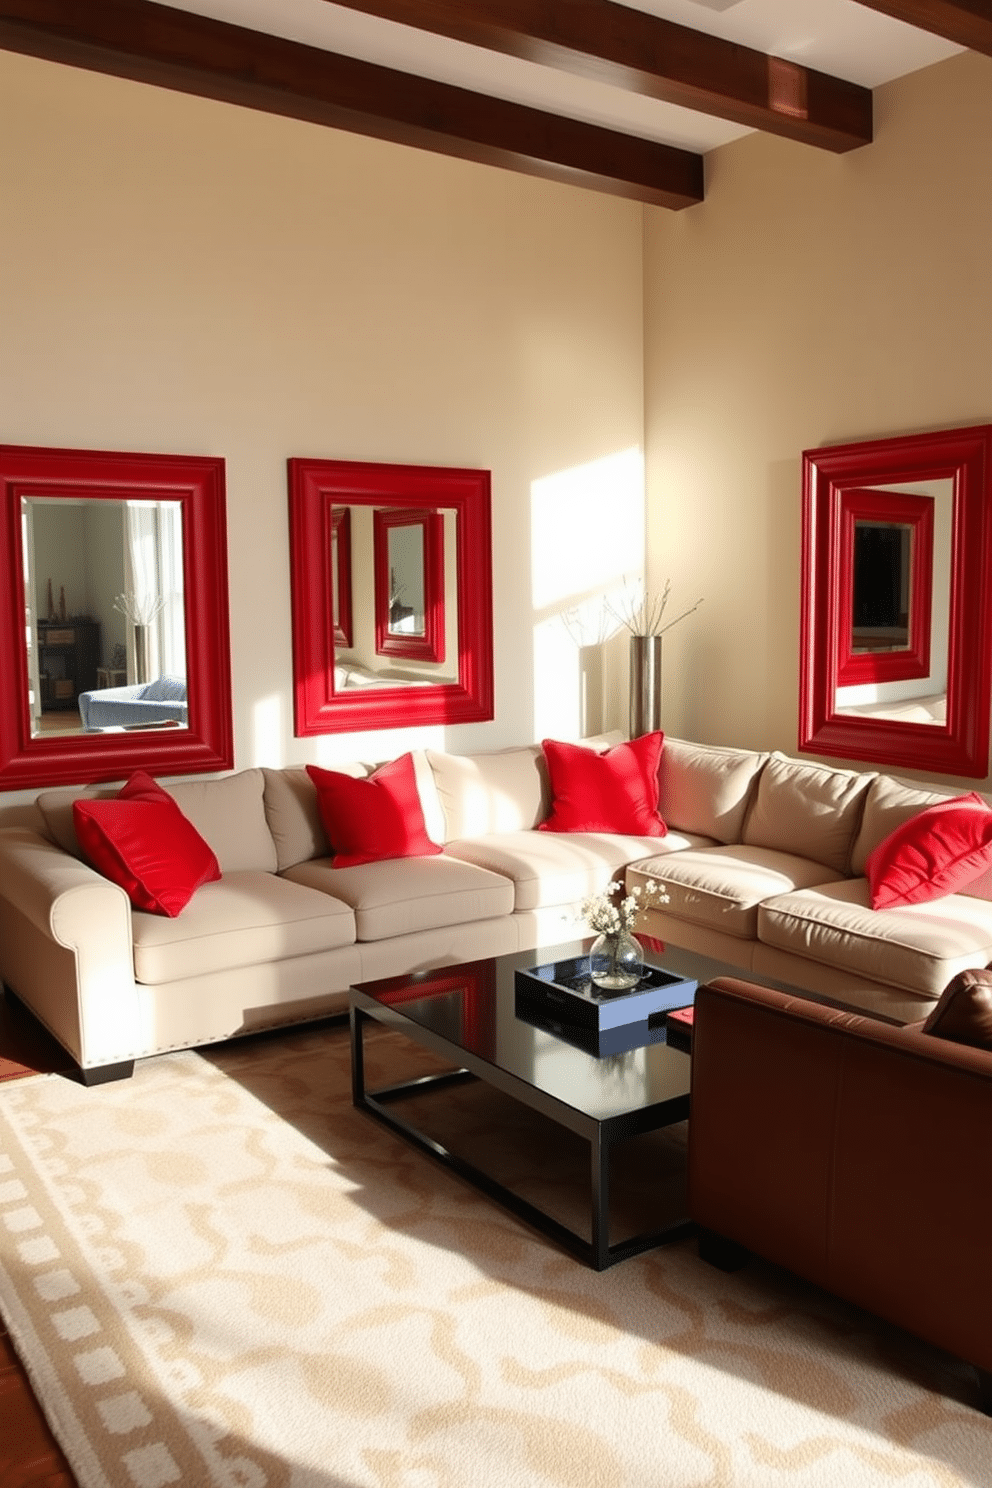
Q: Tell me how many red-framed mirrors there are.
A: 3